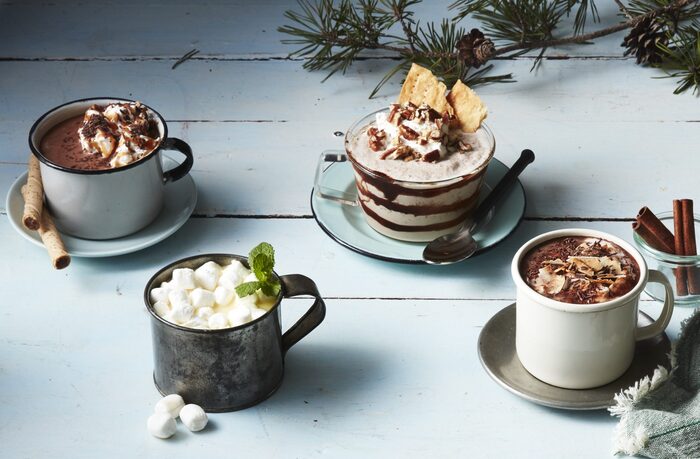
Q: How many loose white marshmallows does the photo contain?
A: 3